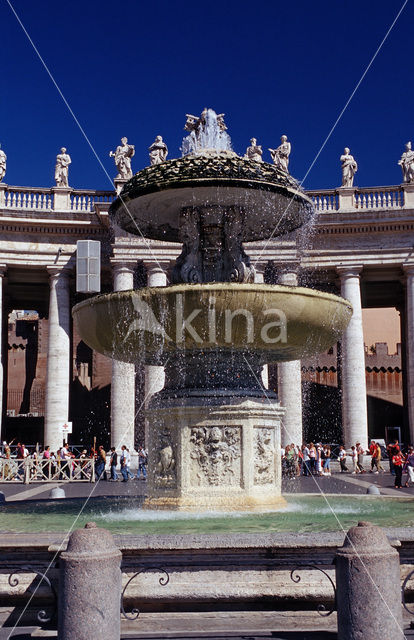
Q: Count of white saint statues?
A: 8